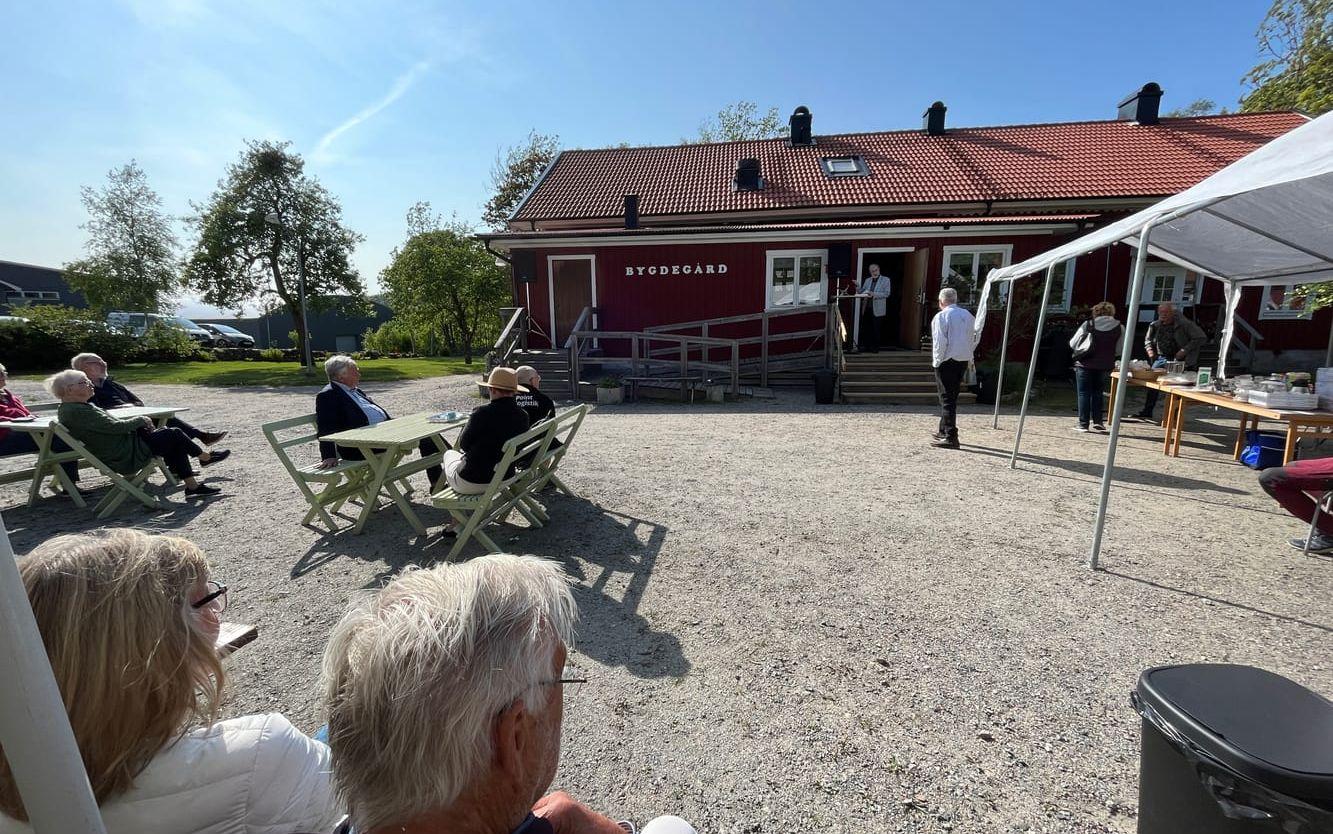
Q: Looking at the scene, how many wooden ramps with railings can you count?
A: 1